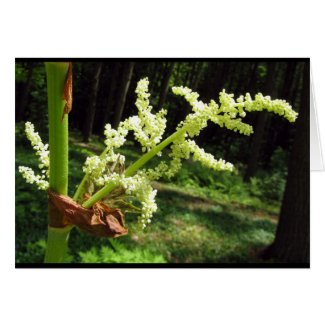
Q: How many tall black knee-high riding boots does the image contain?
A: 0